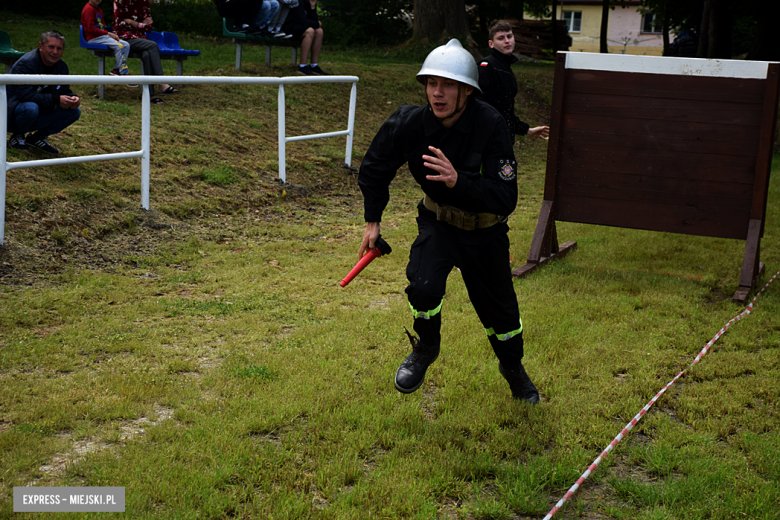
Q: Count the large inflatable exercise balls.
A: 0